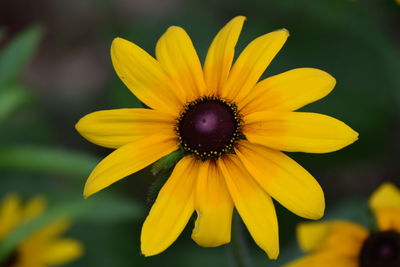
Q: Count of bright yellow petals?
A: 12